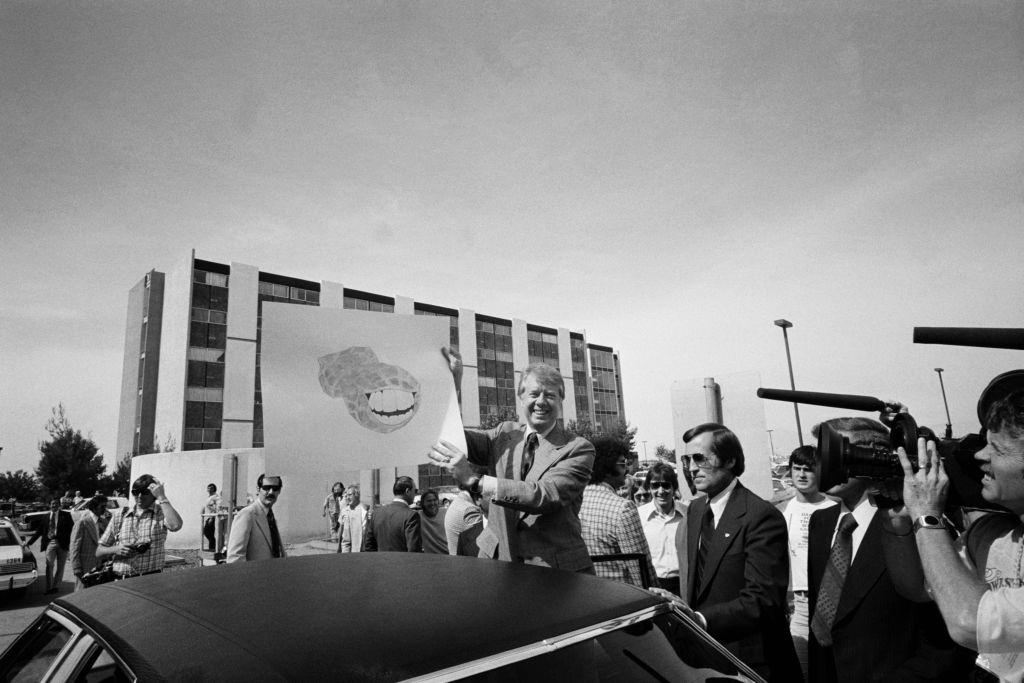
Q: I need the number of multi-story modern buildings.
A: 1